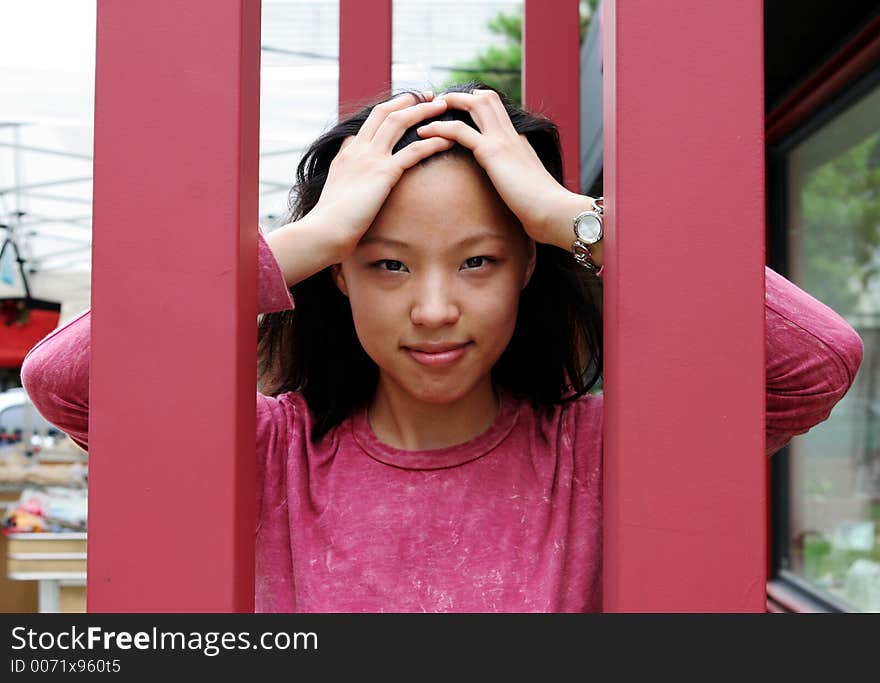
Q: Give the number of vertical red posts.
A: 4